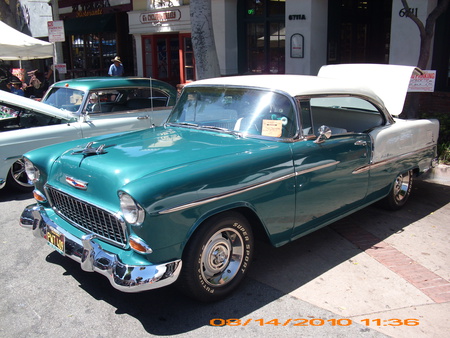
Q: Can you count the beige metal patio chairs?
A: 0